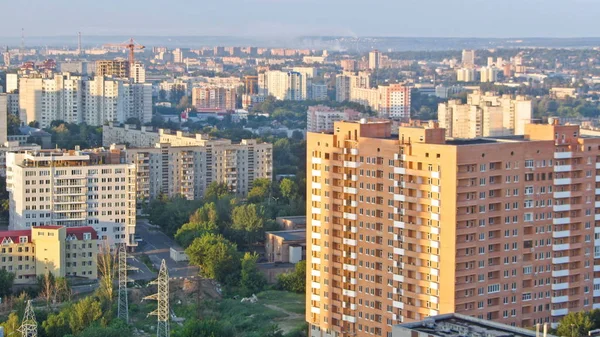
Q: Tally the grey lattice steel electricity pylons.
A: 3